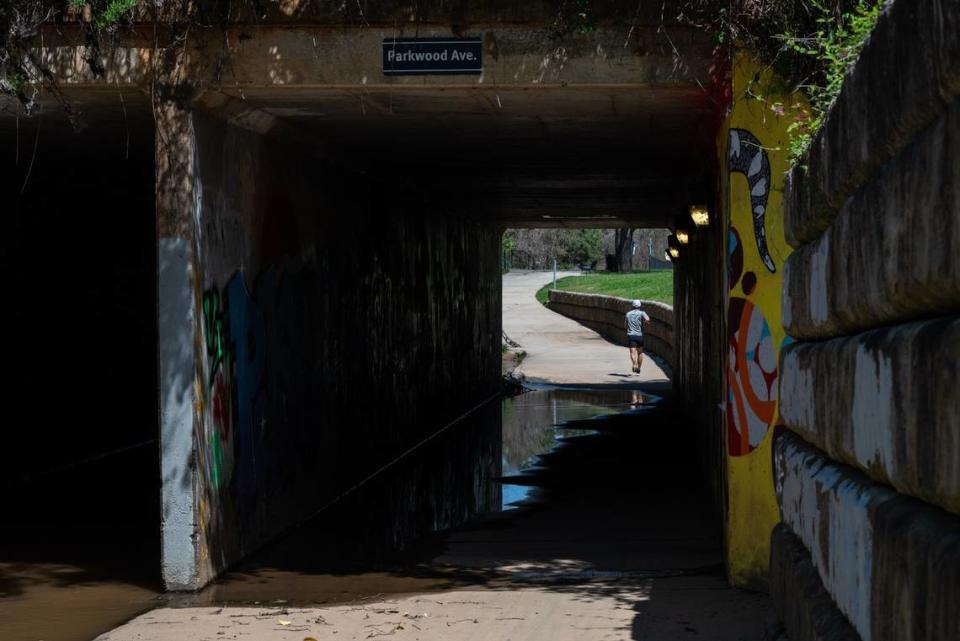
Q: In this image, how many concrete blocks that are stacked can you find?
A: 5